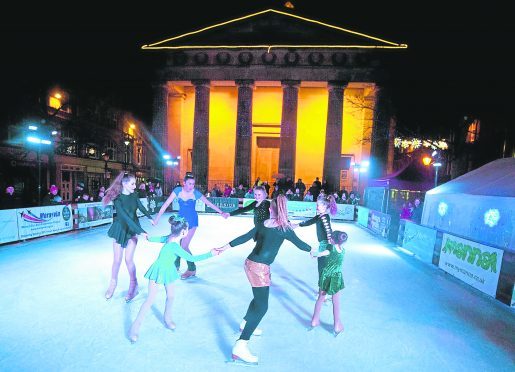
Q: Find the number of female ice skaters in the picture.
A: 7